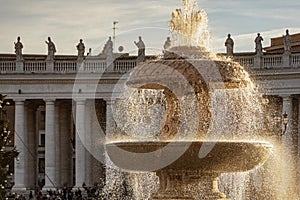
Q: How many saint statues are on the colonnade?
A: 9